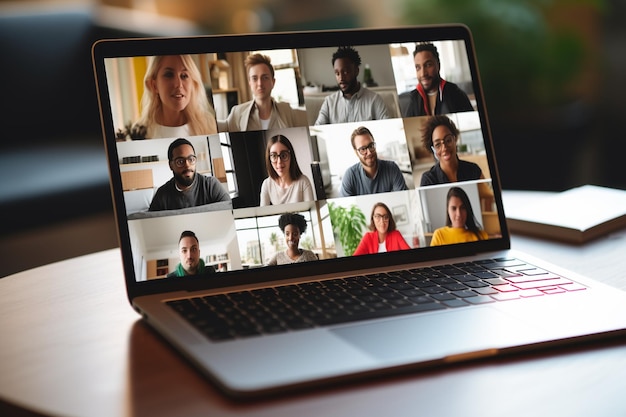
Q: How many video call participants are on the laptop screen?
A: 12